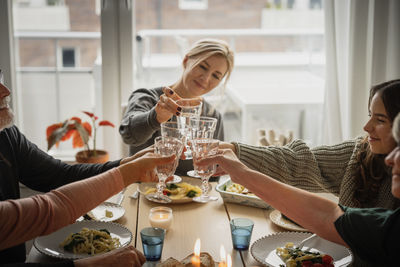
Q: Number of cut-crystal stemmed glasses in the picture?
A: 5